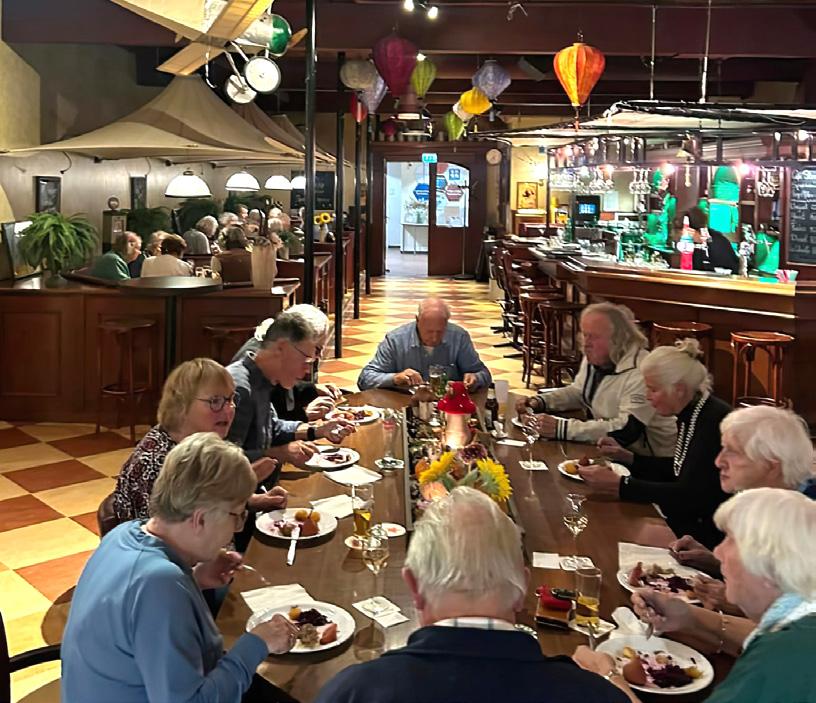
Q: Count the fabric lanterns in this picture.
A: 10